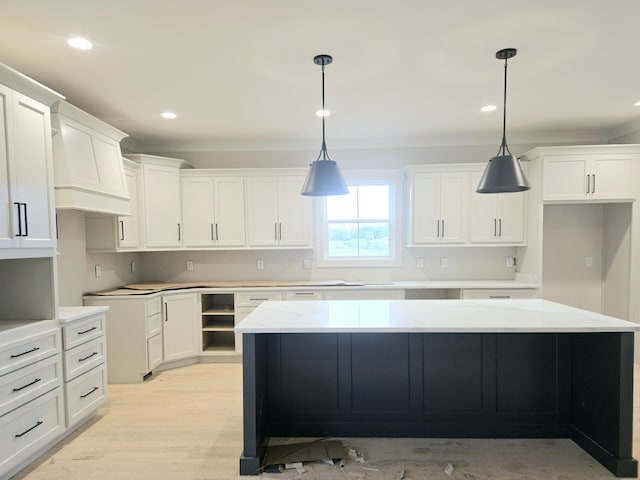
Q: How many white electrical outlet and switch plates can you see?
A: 9